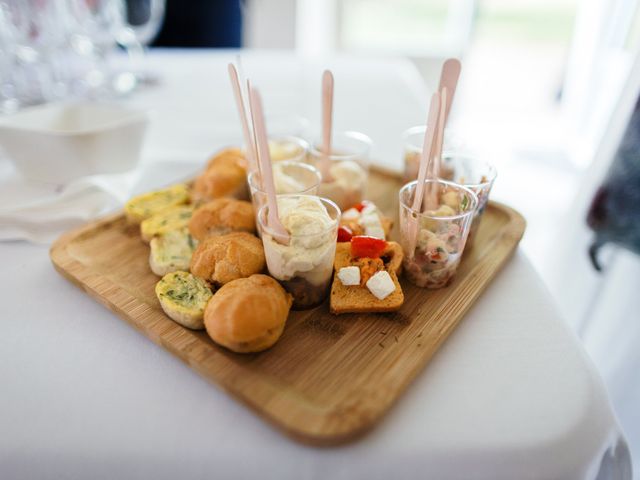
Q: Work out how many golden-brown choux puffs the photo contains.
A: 5